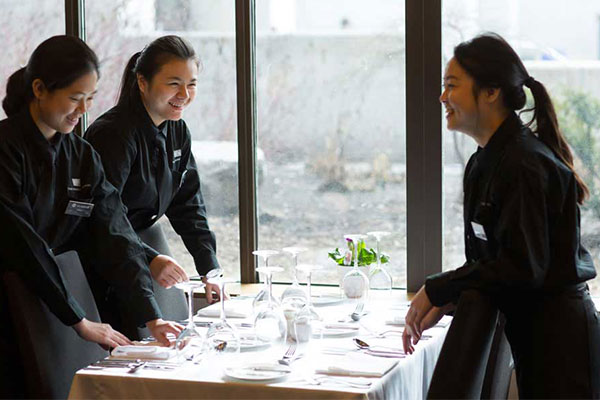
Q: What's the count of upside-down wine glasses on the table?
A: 8